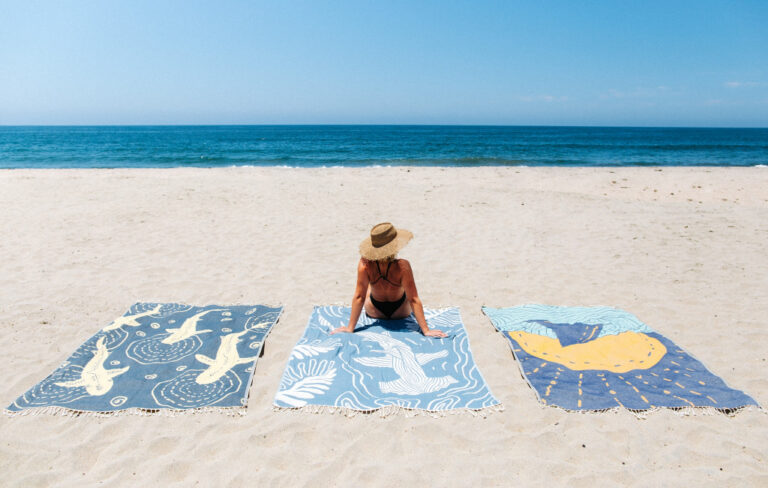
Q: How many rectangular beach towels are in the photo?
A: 3